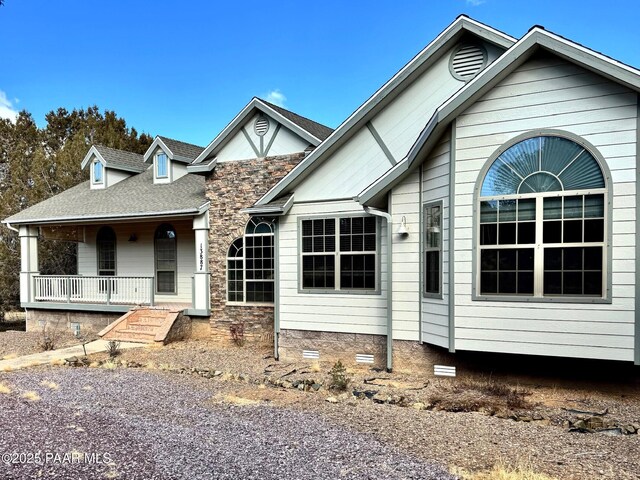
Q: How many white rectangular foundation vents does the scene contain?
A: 3